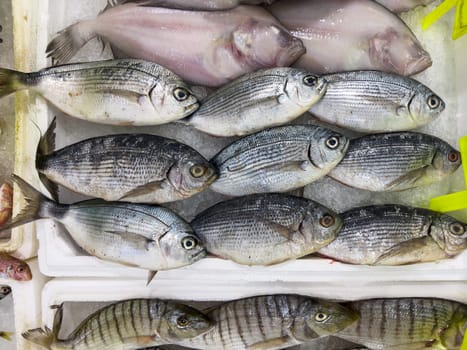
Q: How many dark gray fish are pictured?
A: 4